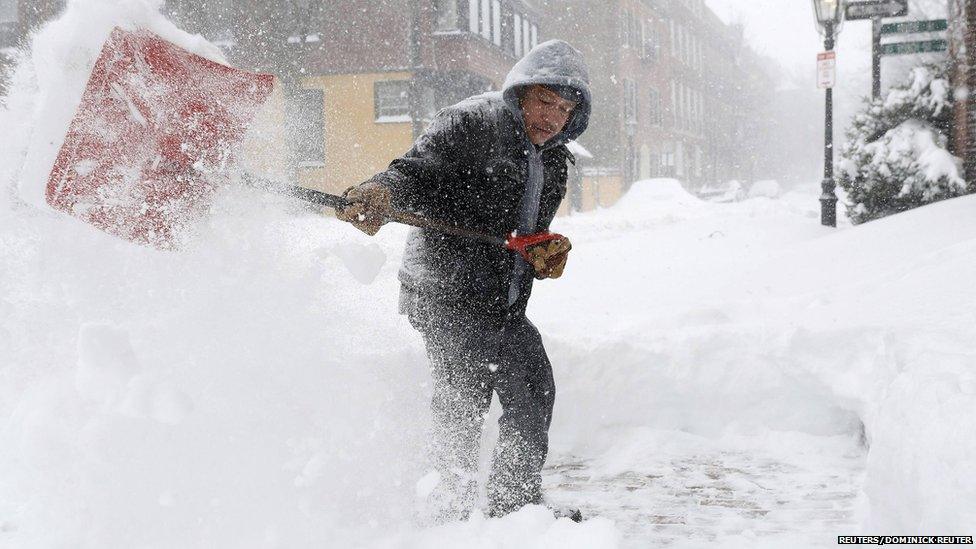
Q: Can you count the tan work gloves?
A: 2